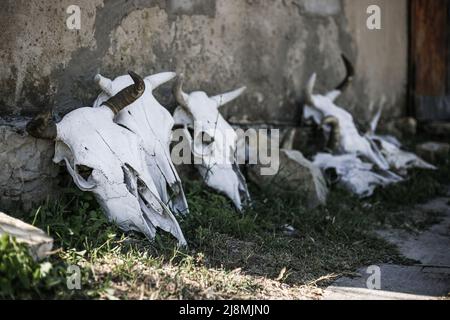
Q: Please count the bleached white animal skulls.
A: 6